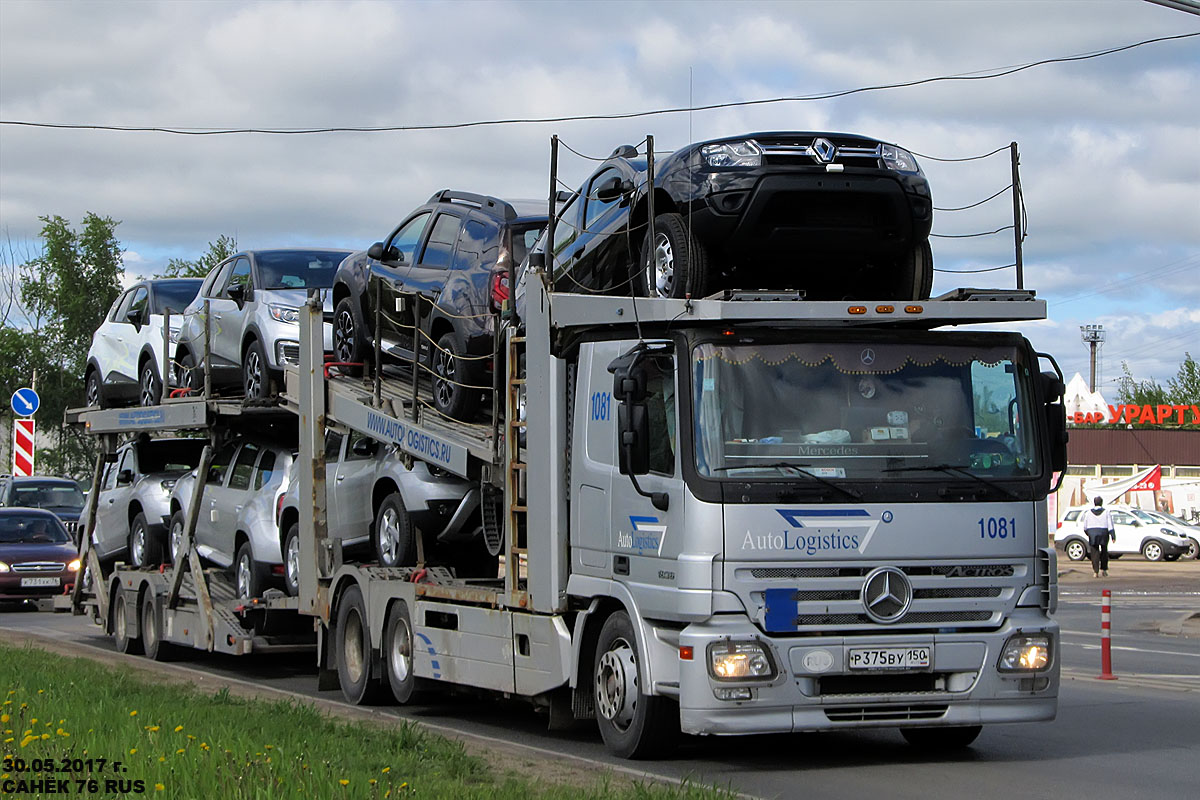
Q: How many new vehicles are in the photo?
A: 7